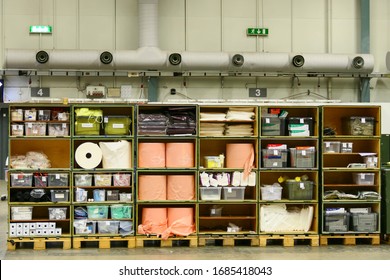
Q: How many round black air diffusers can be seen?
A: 6